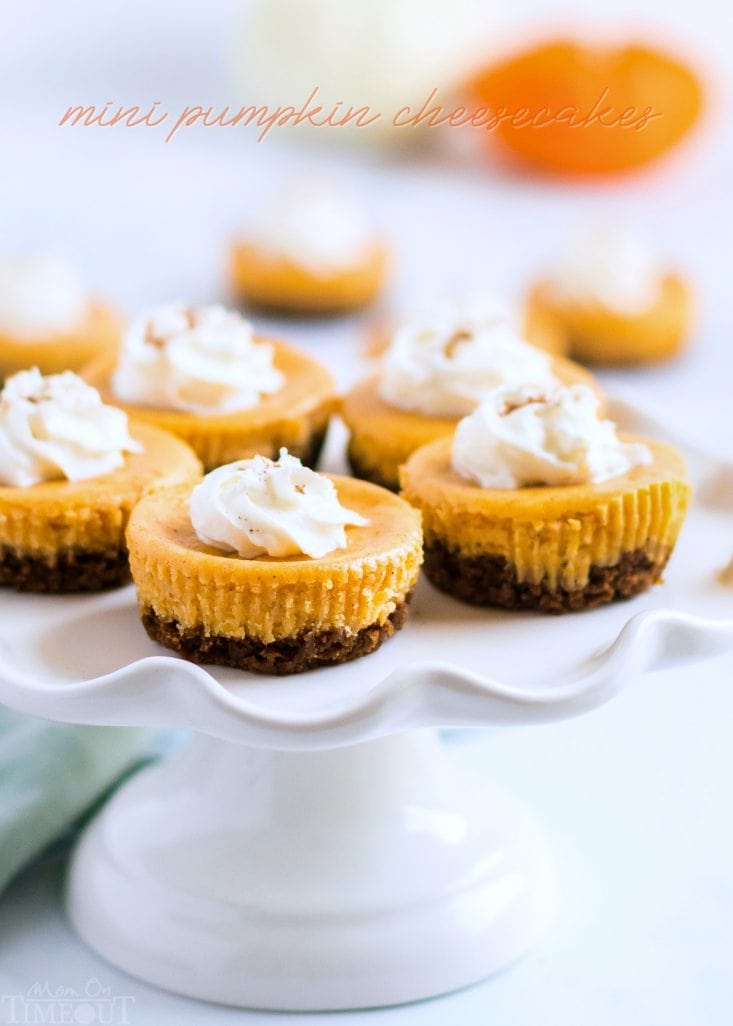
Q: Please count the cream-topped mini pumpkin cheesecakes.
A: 8